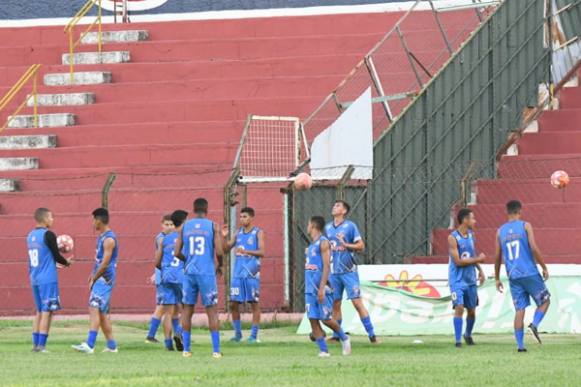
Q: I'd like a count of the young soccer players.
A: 10